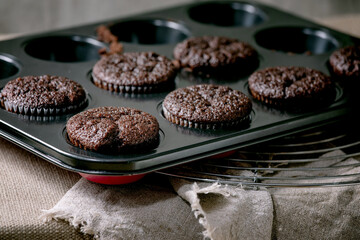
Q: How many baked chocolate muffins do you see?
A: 7